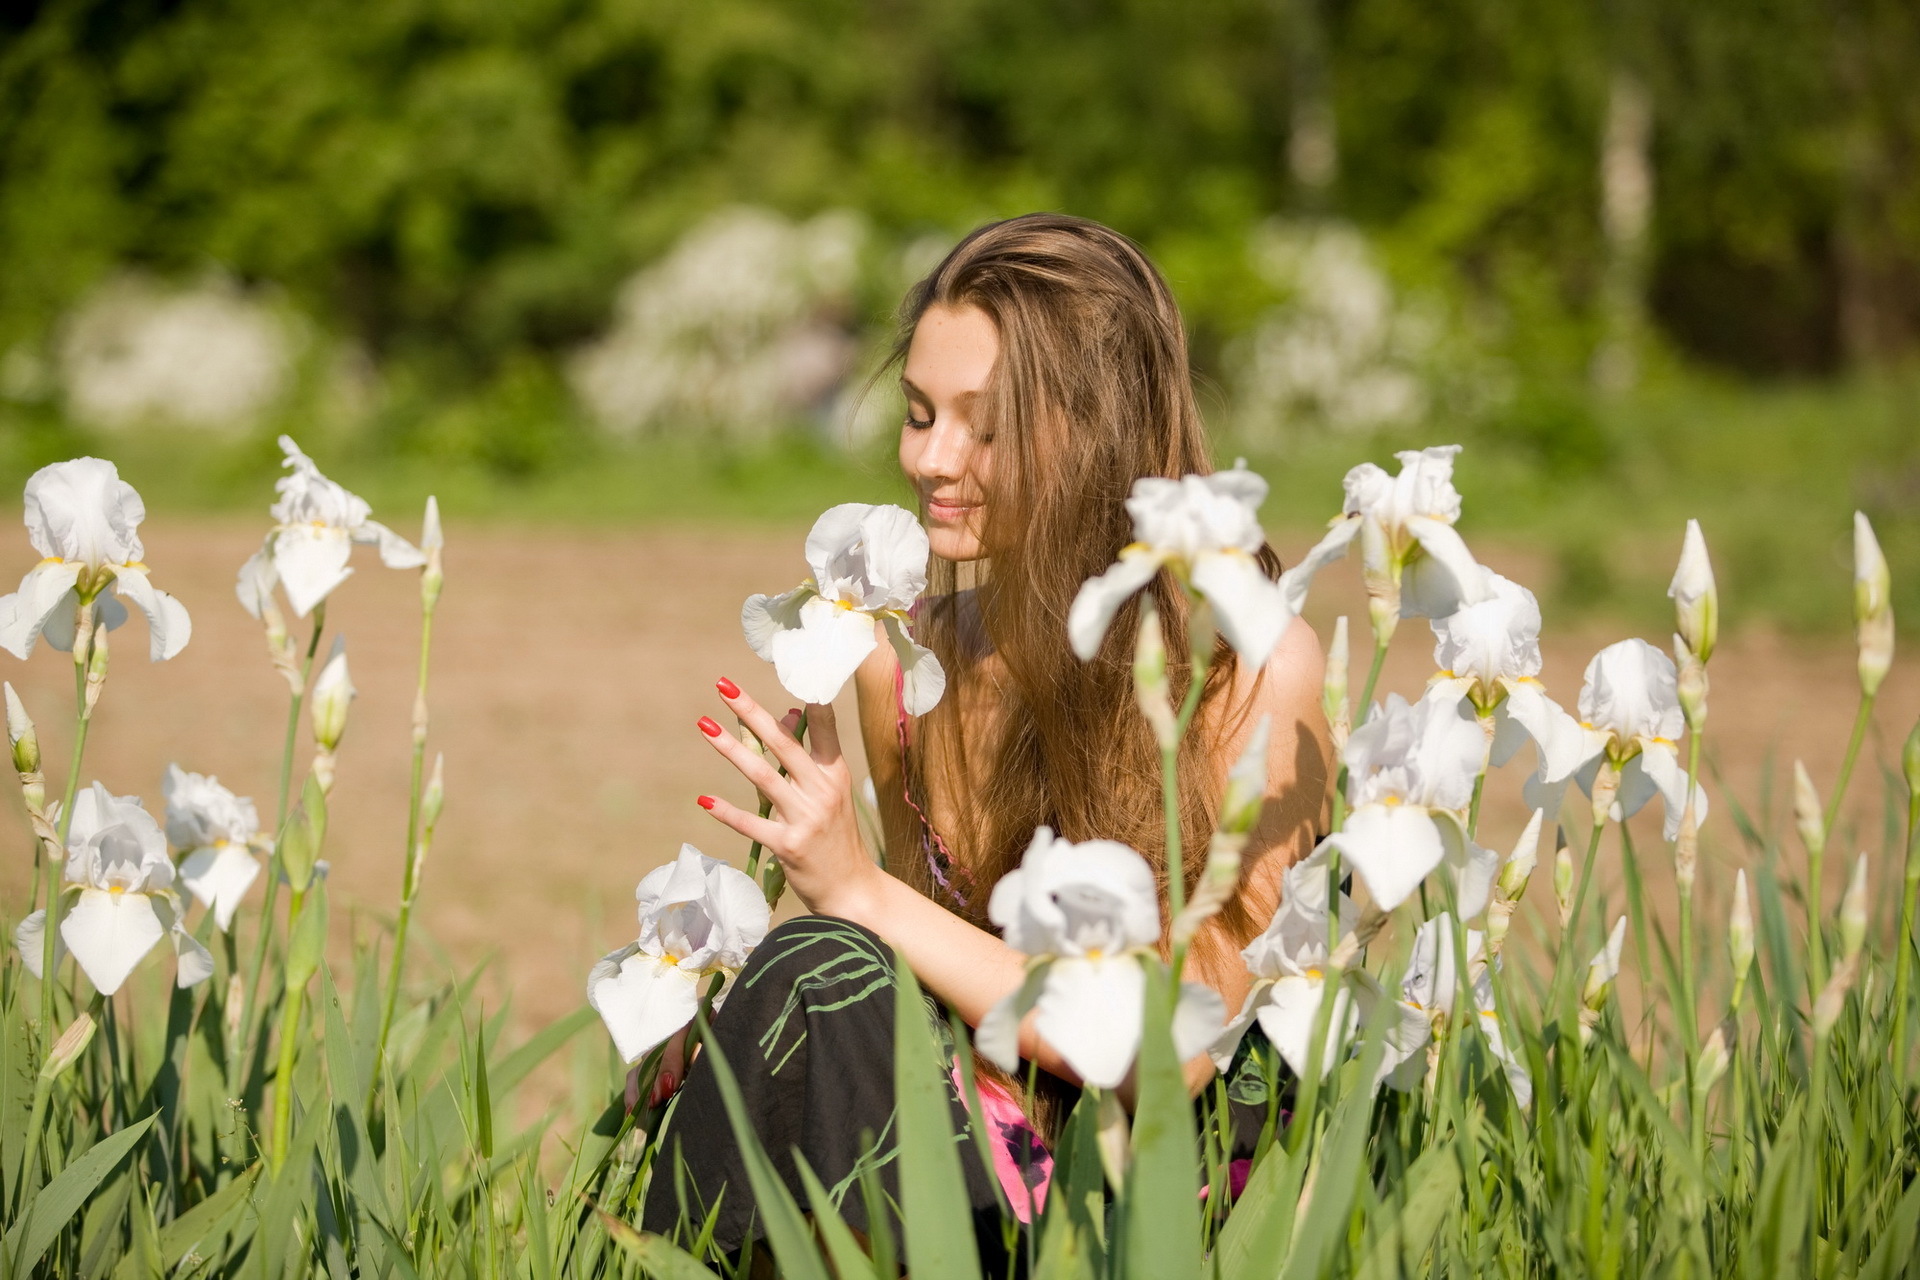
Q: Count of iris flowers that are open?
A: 14